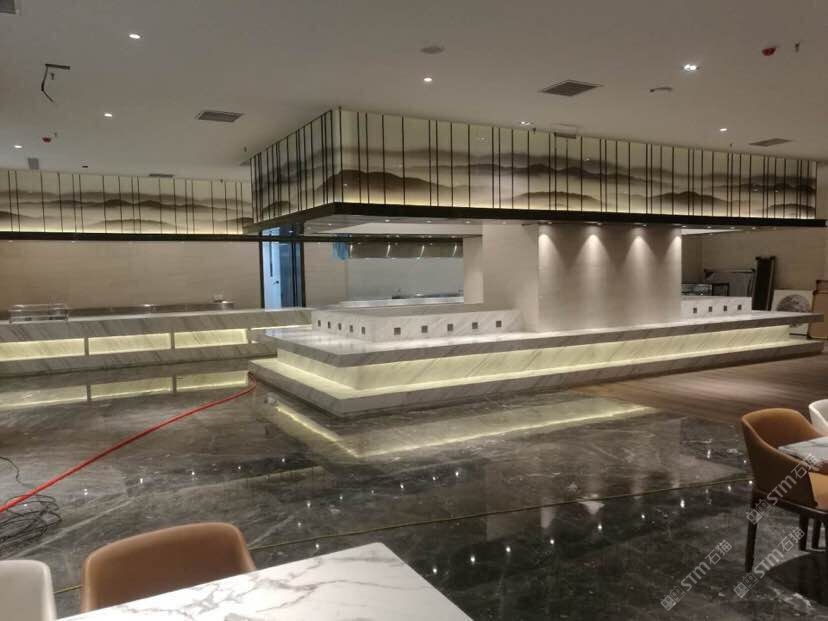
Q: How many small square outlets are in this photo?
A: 14